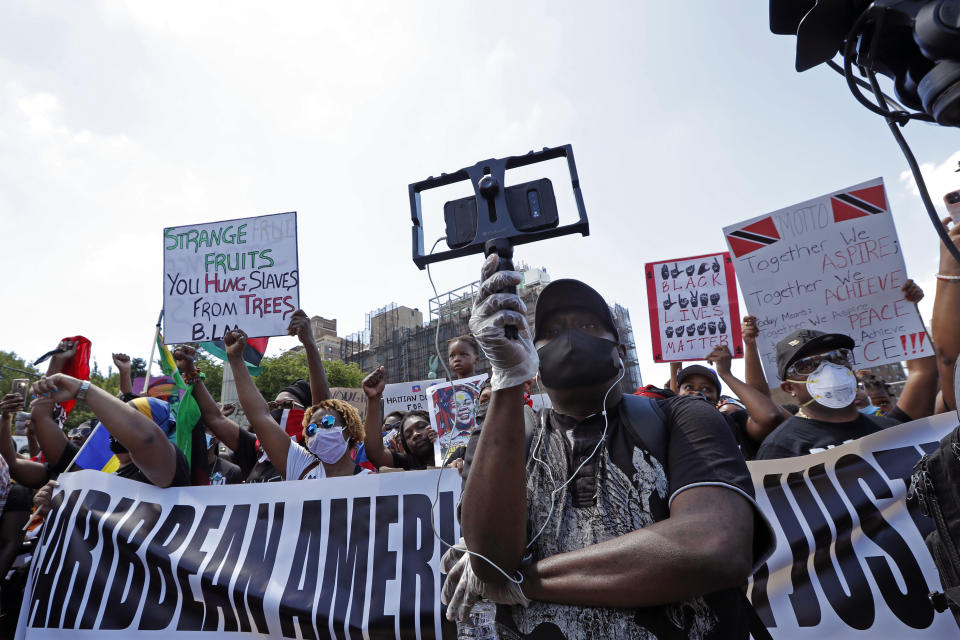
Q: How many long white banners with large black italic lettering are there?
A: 1